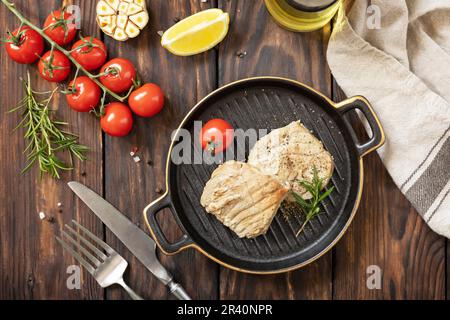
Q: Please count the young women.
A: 0